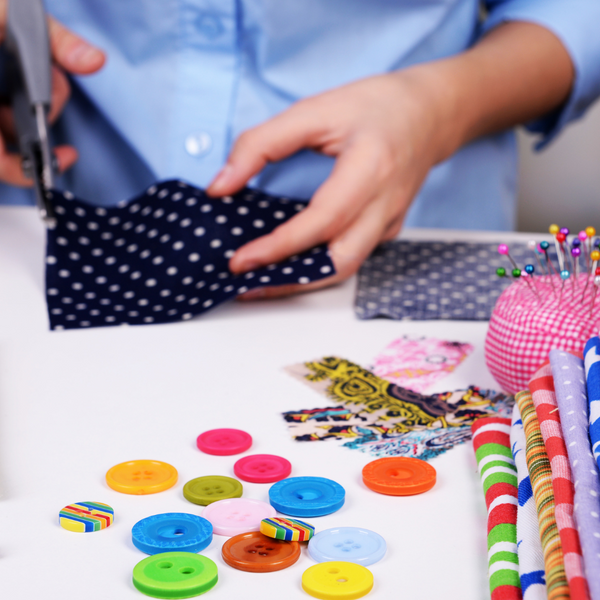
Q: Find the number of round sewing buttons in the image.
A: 14